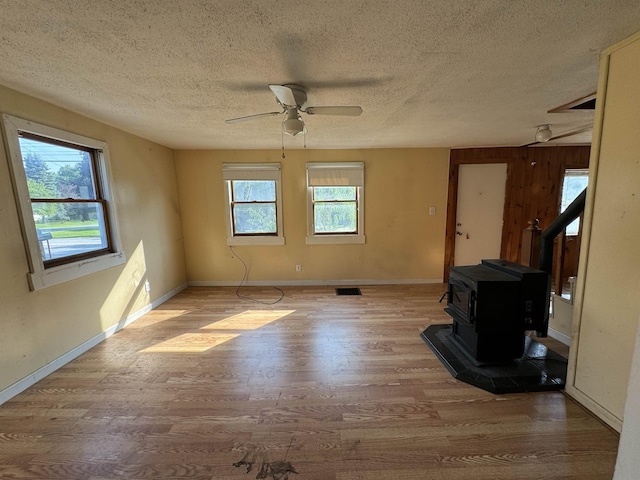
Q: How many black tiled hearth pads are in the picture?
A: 1